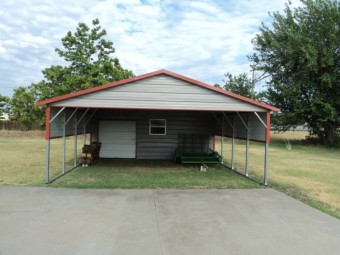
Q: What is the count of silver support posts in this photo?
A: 8